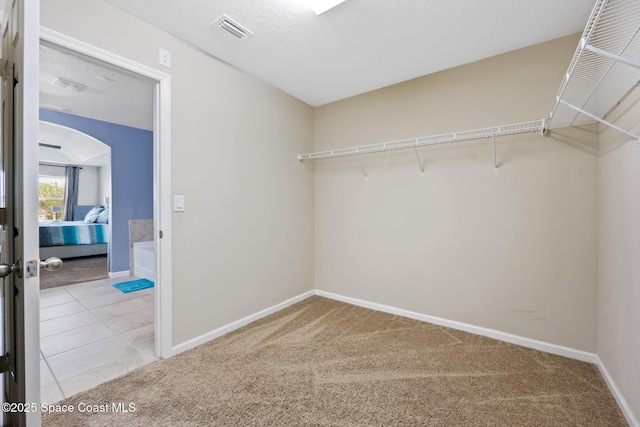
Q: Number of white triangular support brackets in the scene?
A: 5